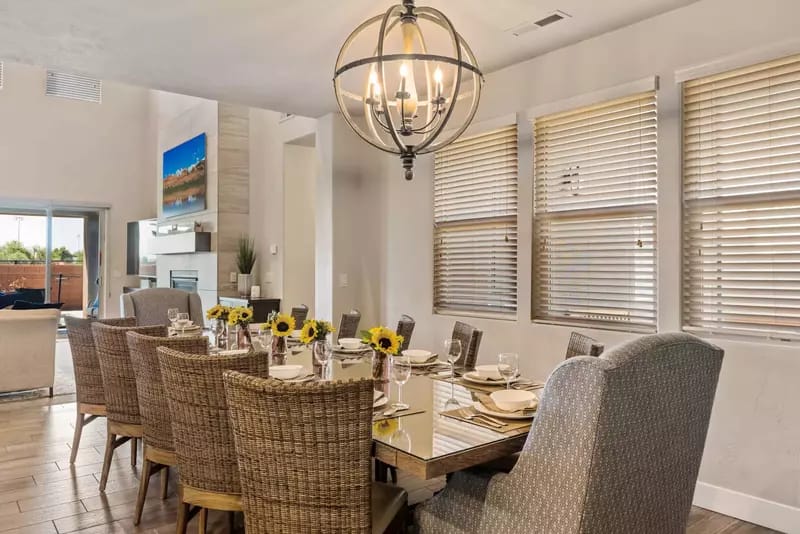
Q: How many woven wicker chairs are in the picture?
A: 10